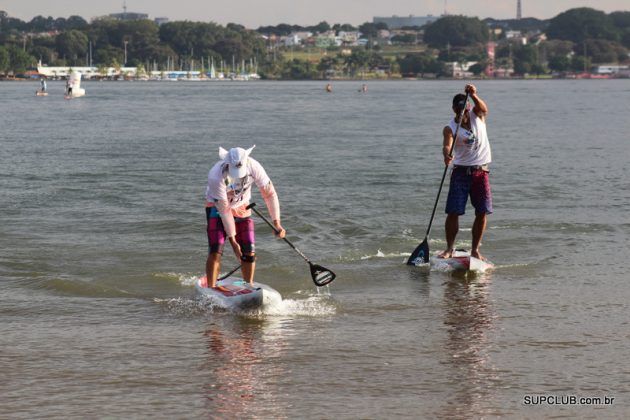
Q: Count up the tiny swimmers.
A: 2